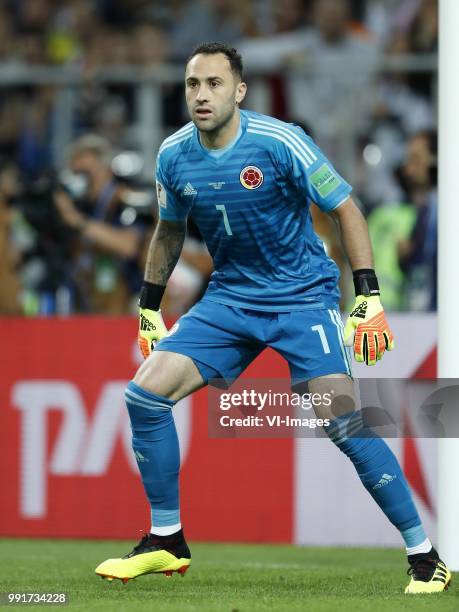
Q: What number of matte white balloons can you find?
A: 0